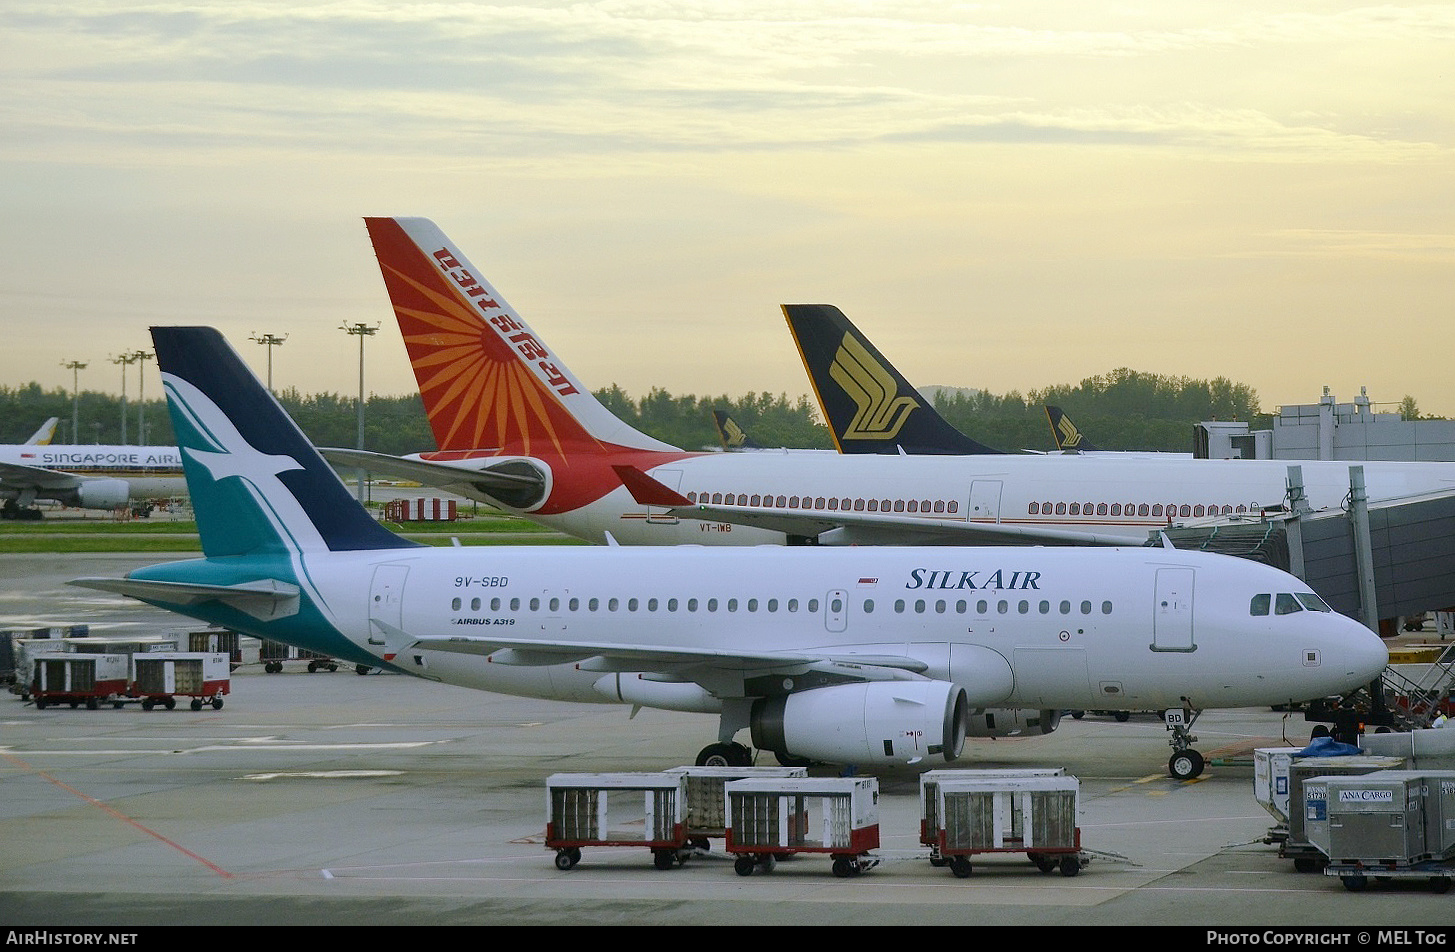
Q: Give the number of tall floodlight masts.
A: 5